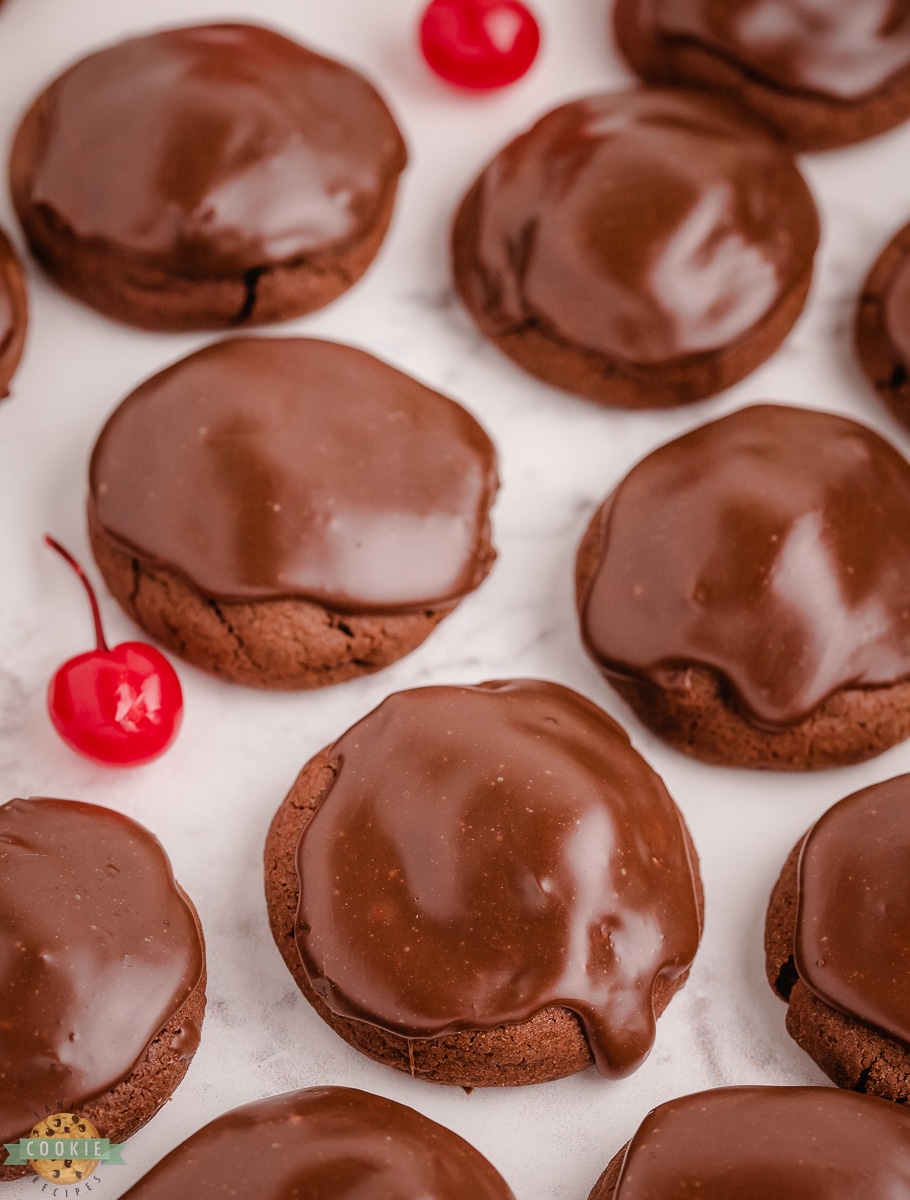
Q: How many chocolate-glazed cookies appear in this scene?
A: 12